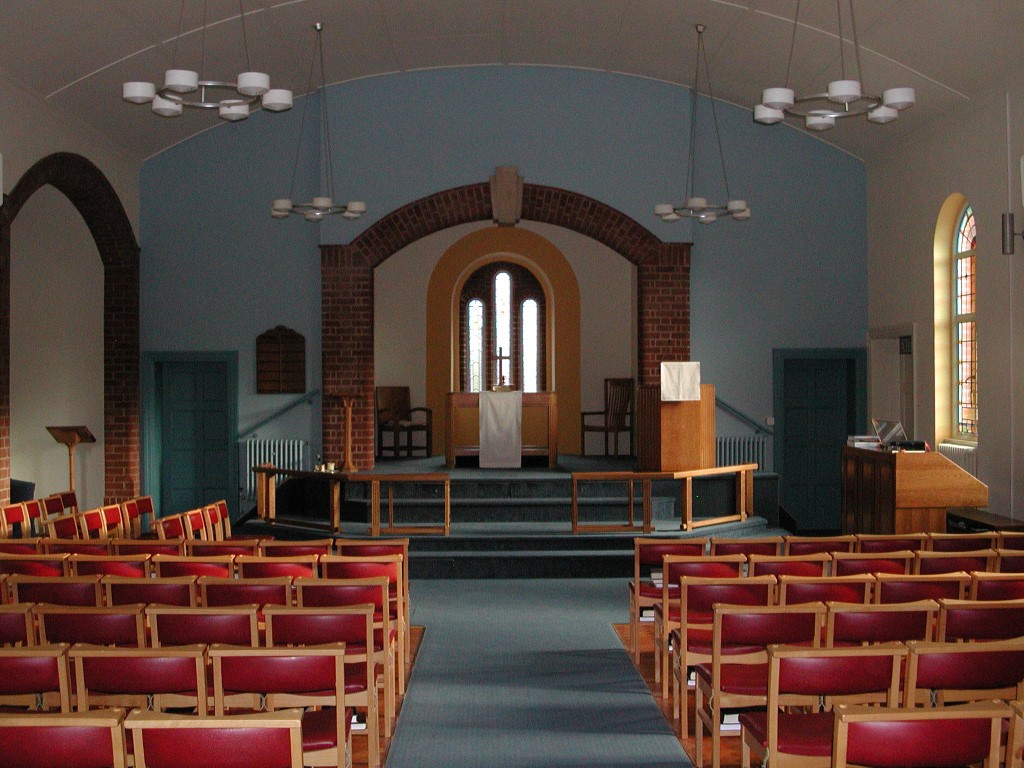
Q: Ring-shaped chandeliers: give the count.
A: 4